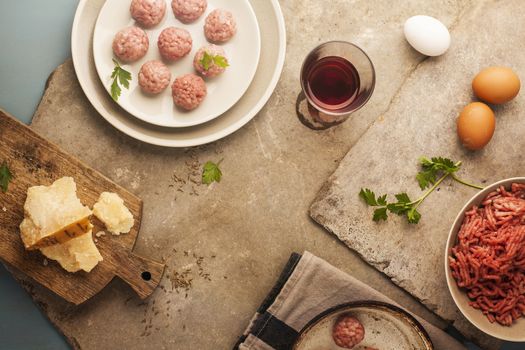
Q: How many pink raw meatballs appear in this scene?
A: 9